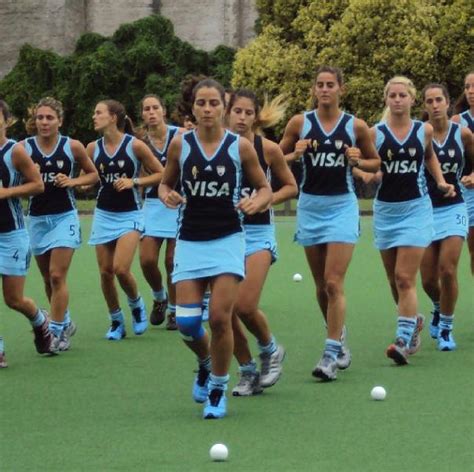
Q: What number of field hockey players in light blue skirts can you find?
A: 10